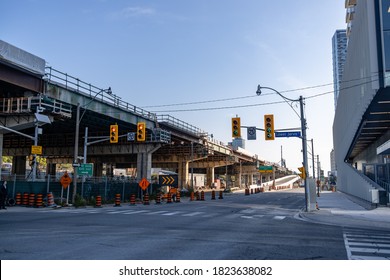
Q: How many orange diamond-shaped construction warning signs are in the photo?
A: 2